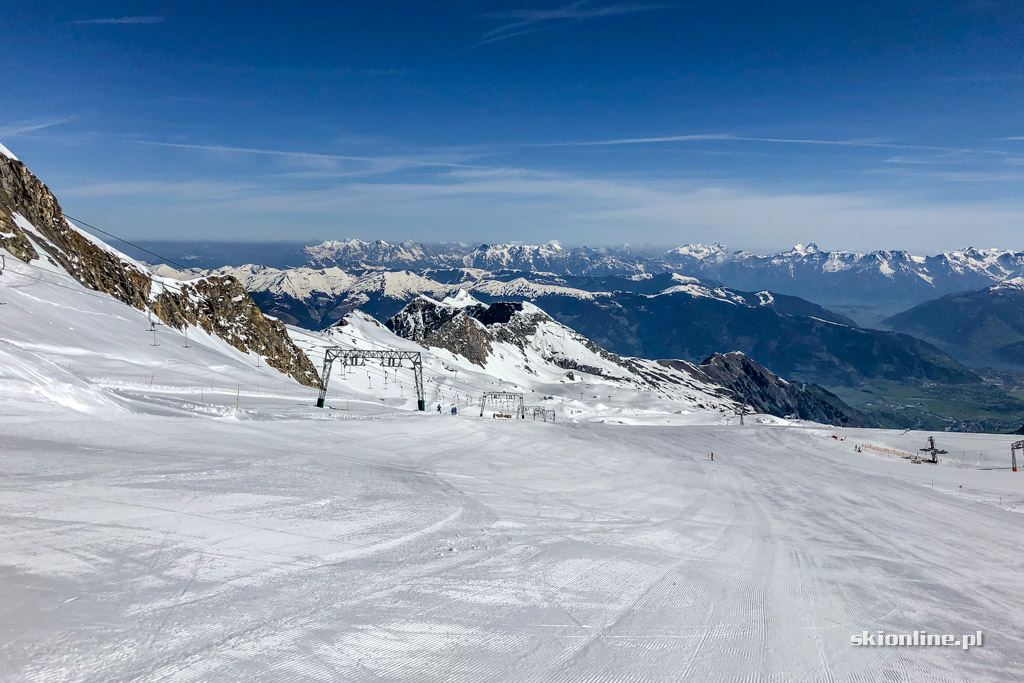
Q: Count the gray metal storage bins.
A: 0